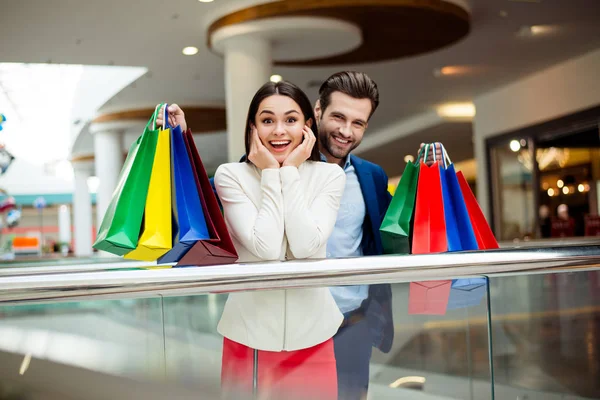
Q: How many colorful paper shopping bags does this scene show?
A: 8